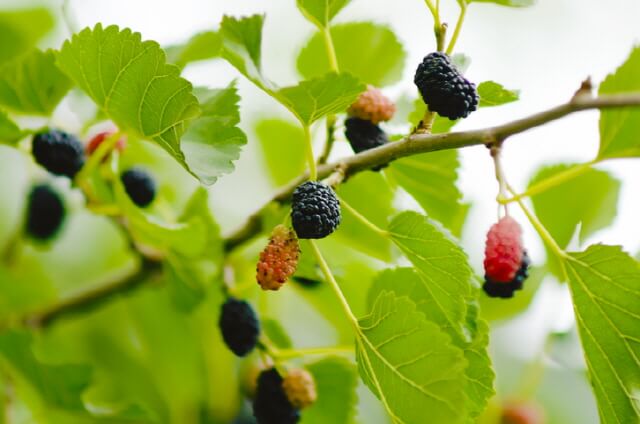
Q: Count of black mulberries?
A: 9